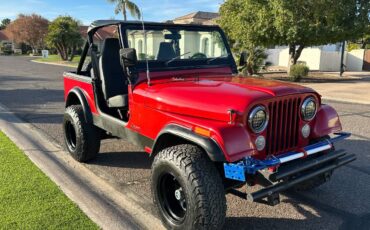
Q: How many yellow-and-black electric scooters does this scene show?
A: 0